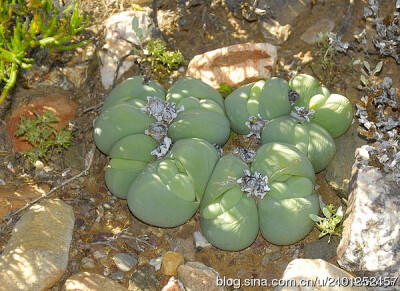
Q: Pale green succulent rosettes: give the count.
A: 9